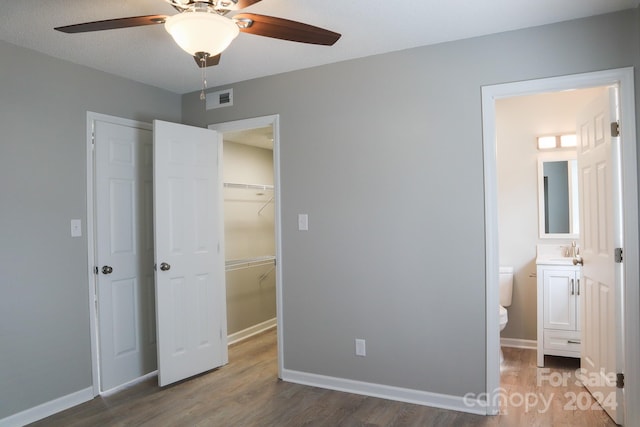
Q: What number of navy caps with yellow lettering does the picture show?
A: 0